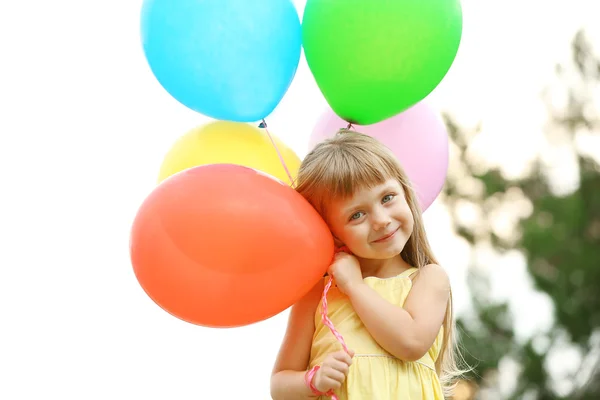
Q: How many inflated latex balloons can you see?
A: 5